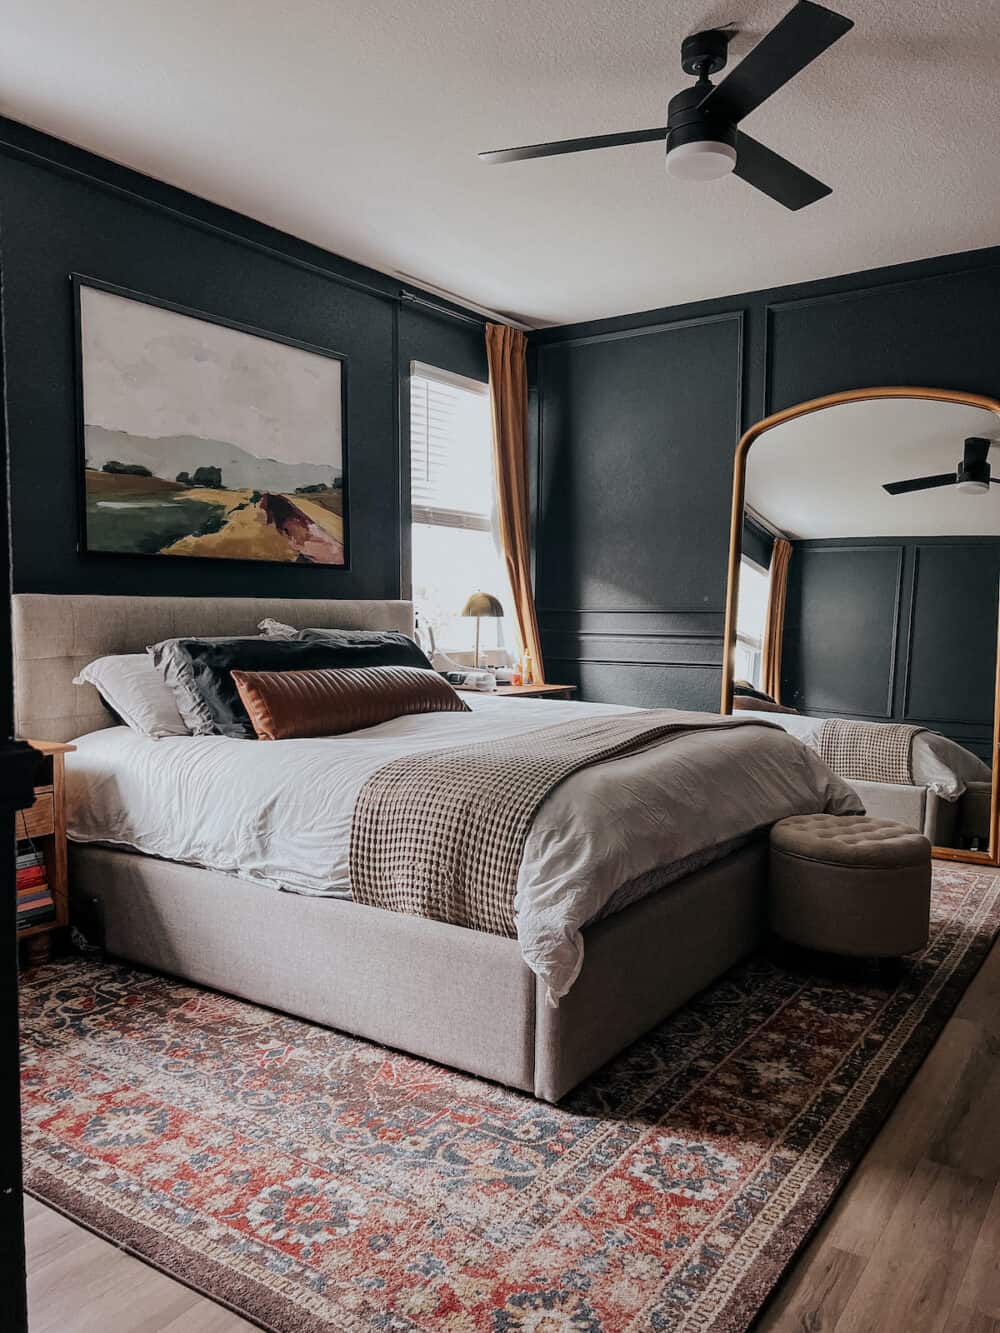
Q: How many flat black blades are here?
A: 3